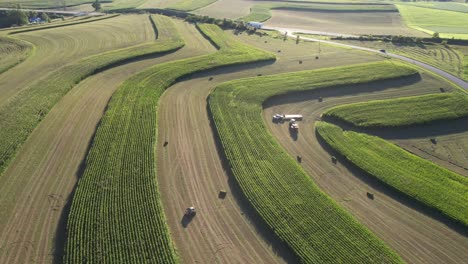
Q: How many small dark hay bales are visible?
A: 14